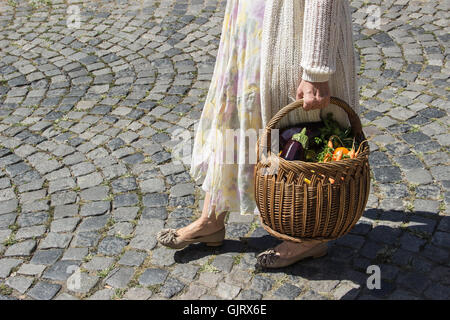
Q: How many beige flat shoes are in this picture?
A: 2